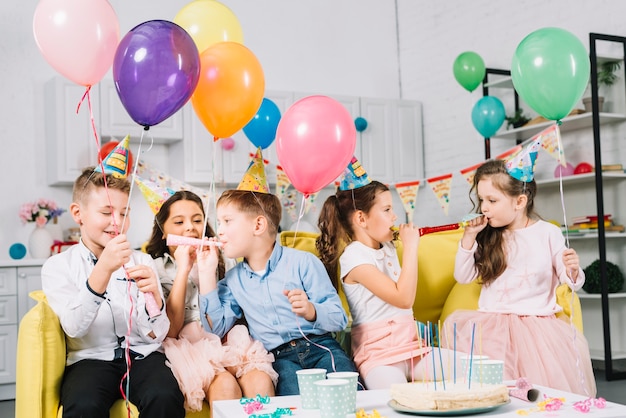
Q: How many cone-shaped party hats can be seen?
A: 5